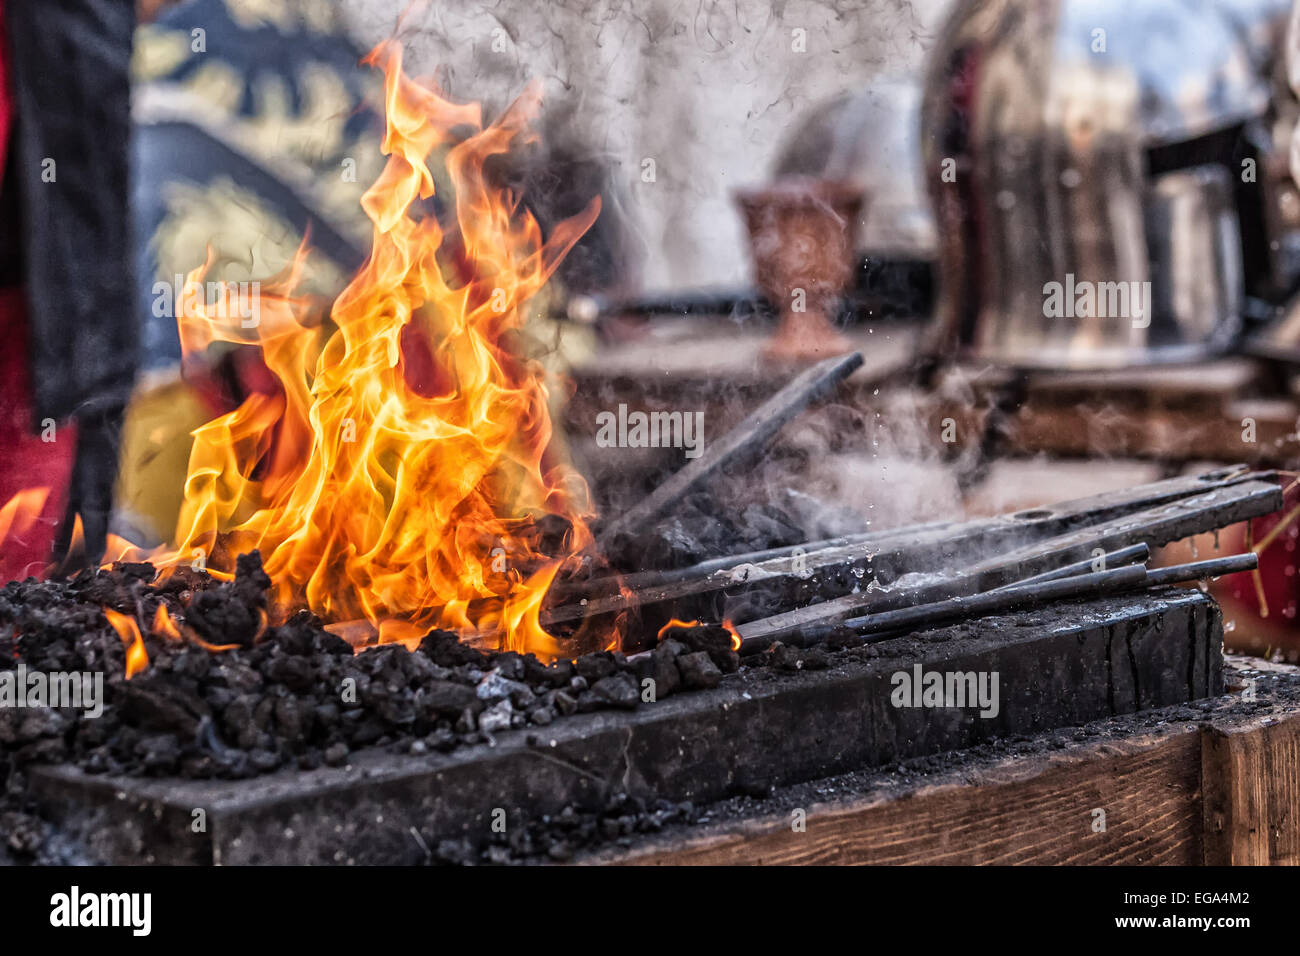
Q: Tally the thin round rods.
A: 3